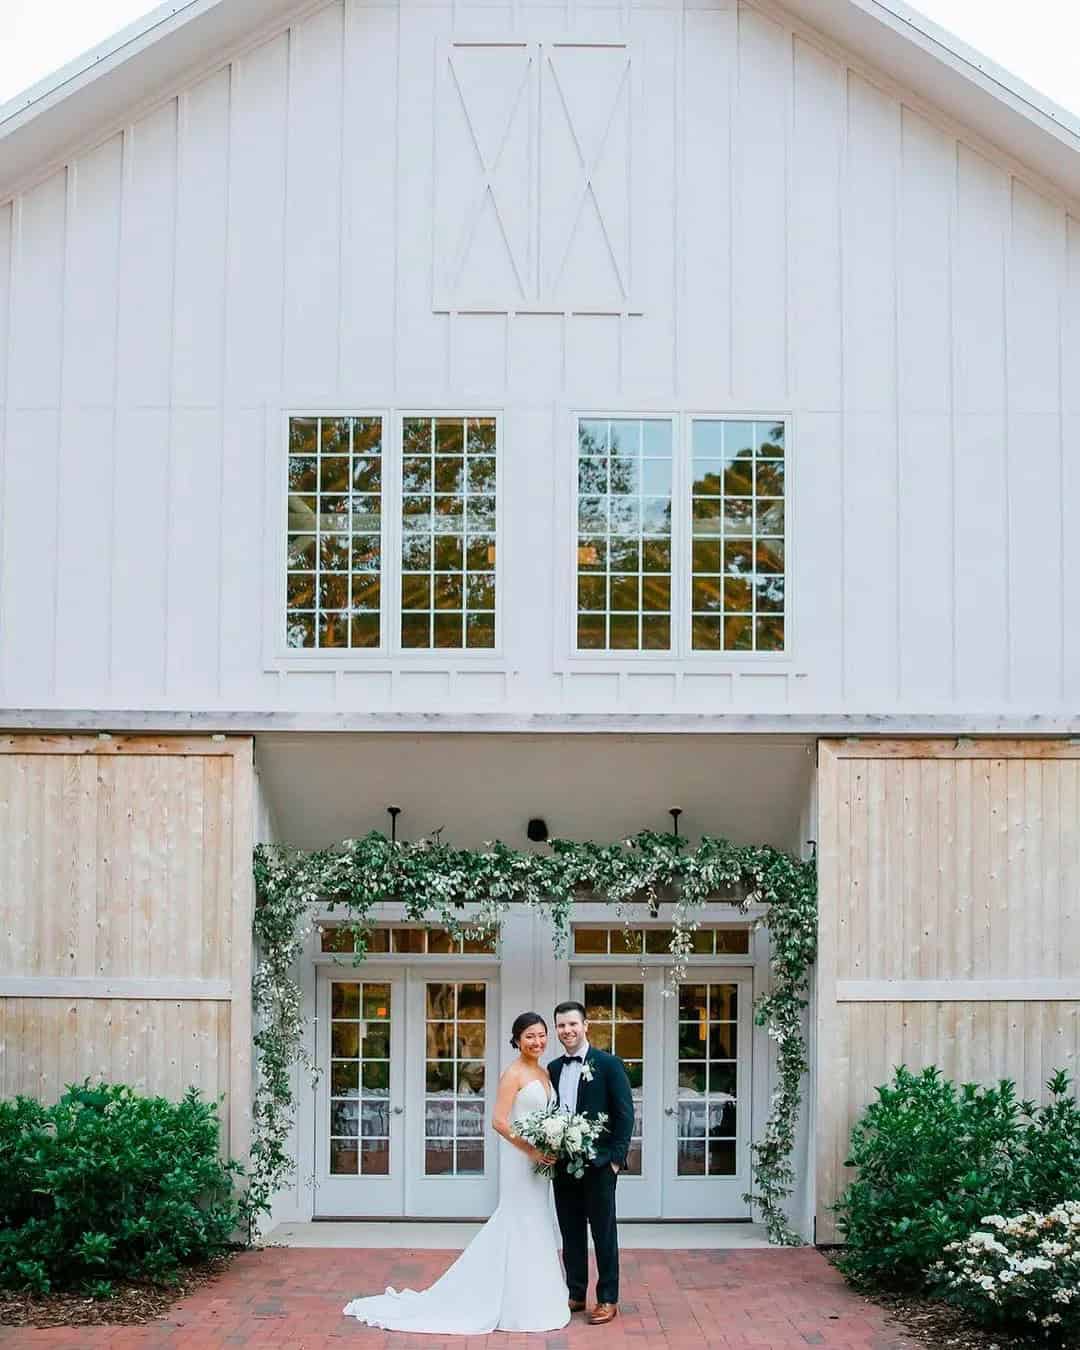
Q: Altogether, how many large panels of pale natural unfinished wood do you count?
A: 2